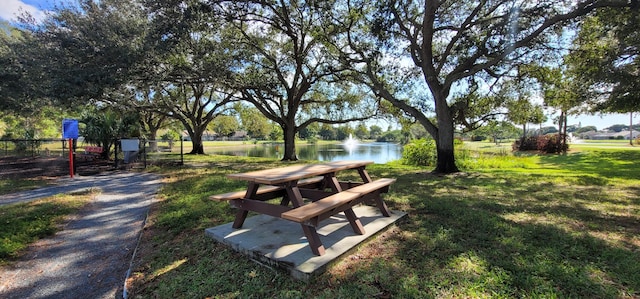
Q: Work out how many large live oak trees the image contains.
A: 3